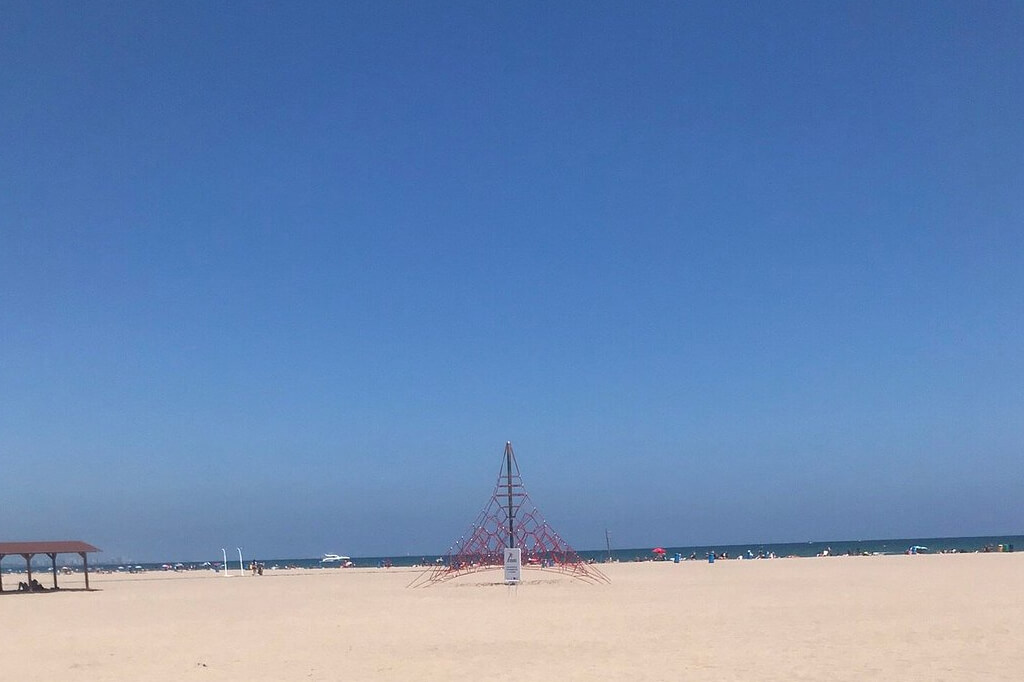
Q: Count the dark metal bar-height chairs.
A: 0